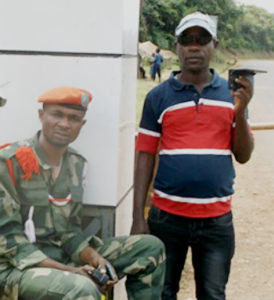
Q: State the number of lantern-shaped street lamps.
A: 0